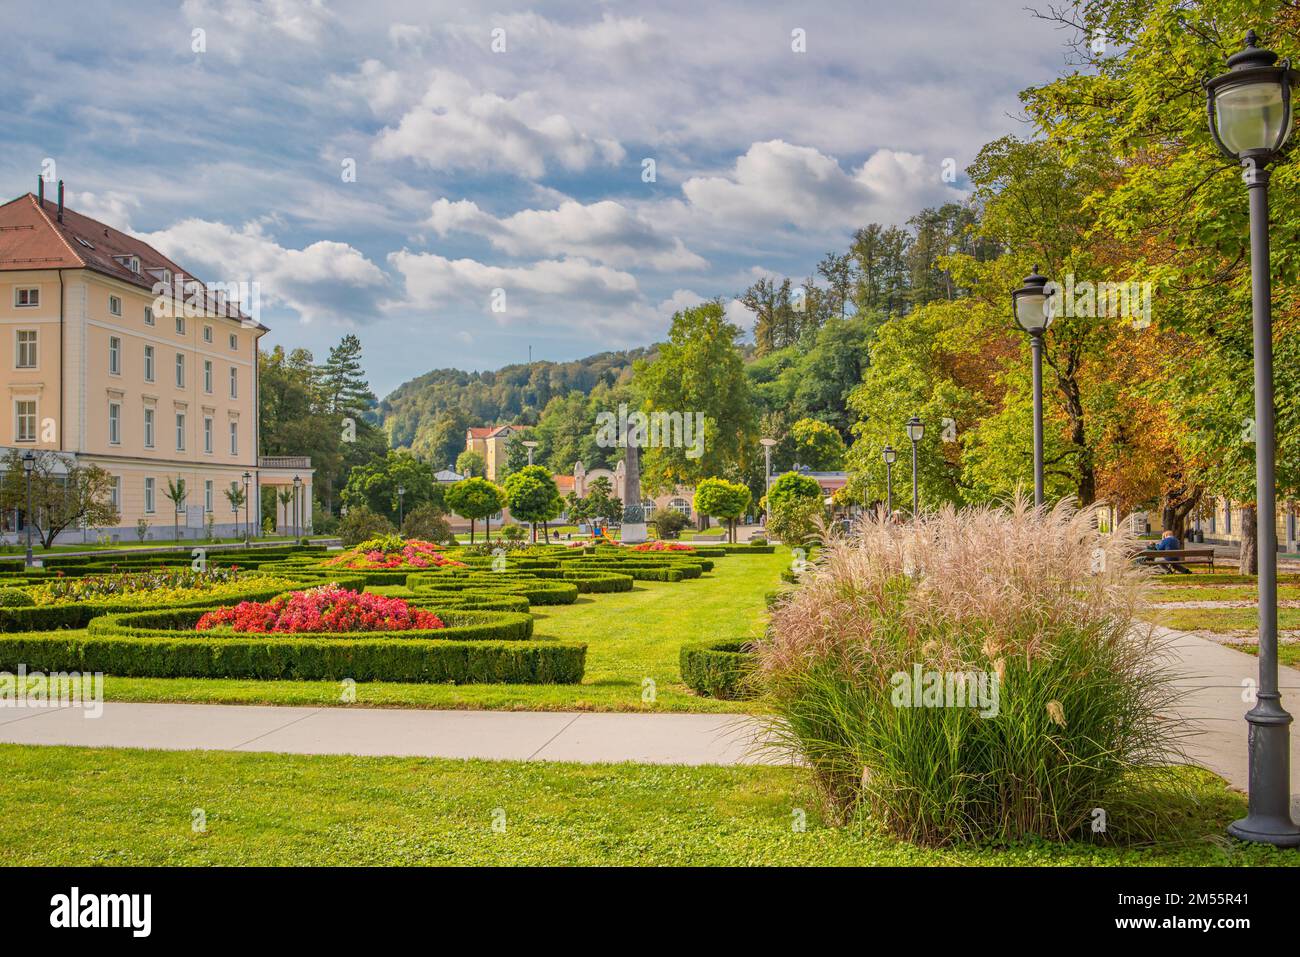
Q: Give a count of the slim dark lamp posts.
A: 8